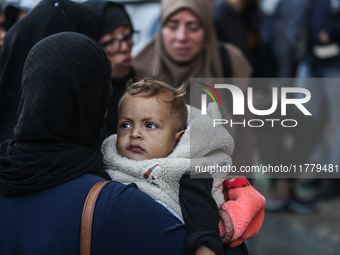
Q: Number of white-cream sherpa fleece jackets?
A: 1